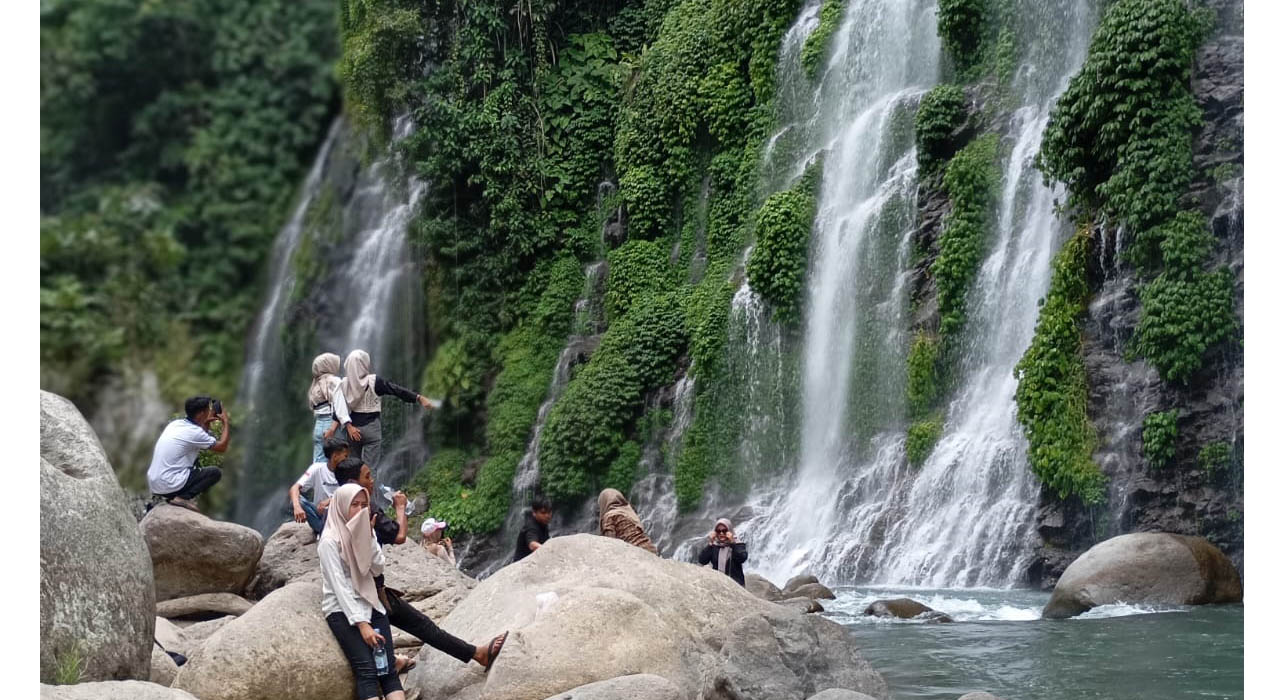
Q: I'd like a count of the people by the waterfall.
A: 10